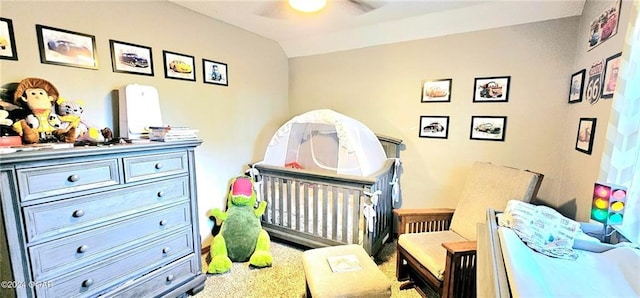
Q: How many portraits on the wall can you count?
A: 13